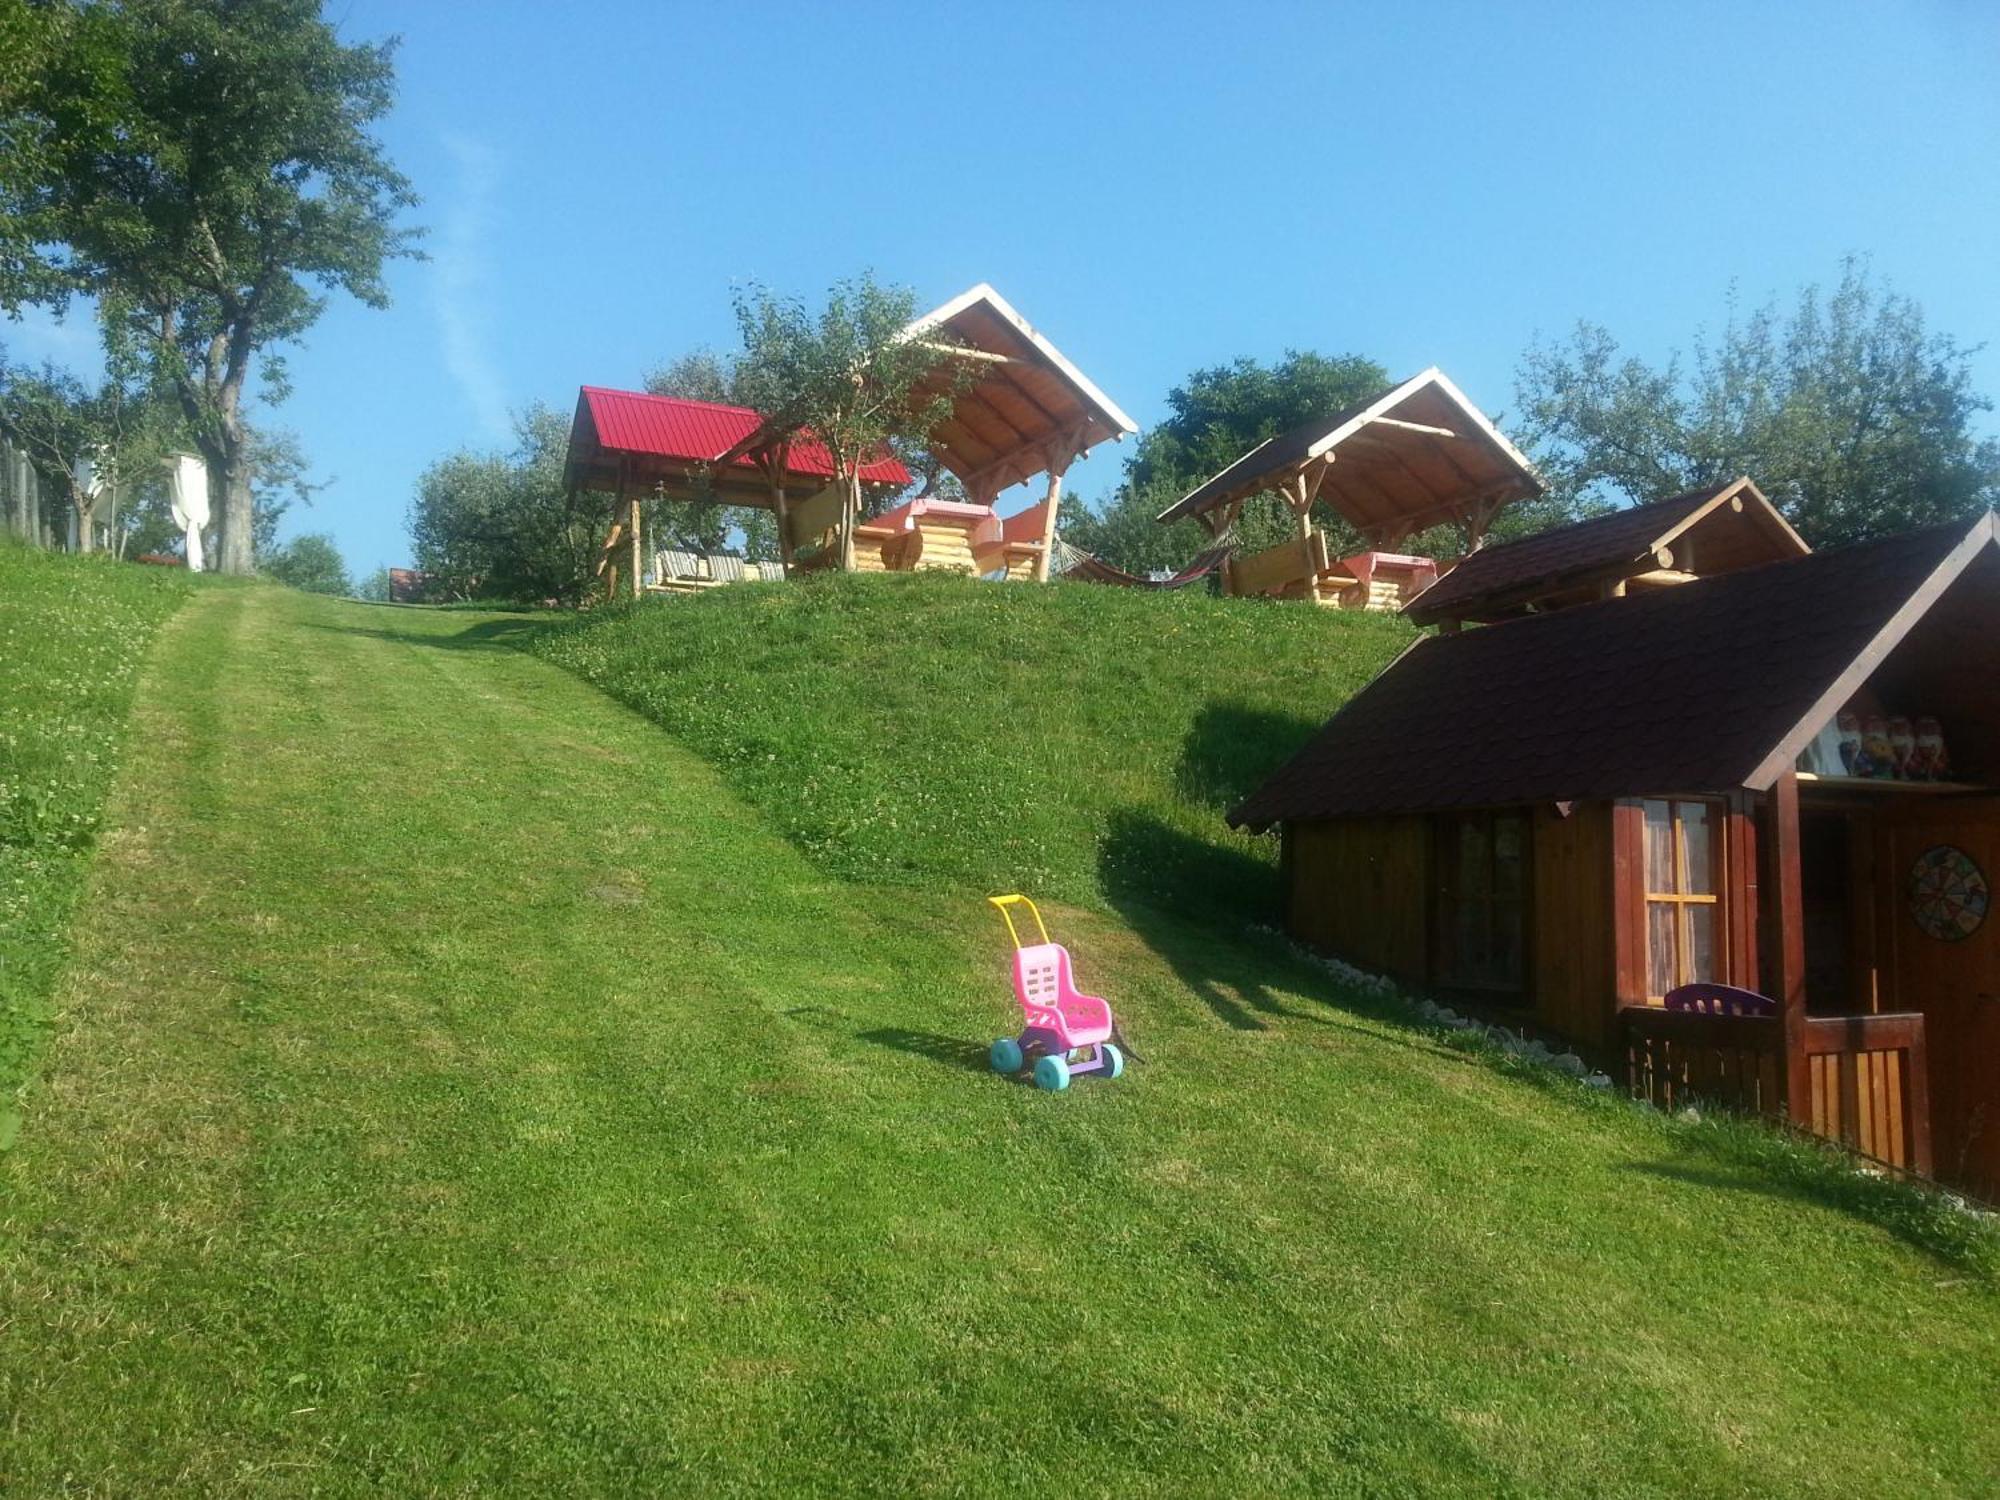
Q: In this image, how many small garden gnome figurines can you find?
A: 4